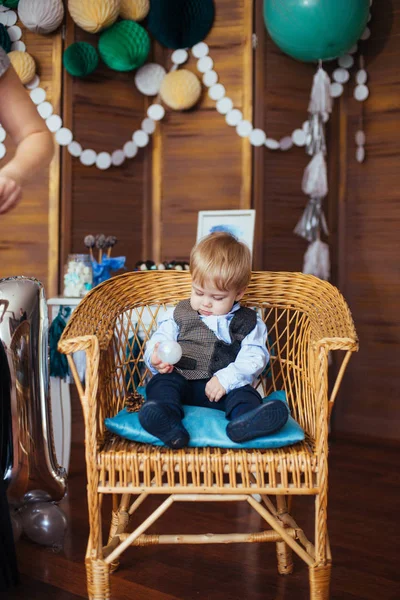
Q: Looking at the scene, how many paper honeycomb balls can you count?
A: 11